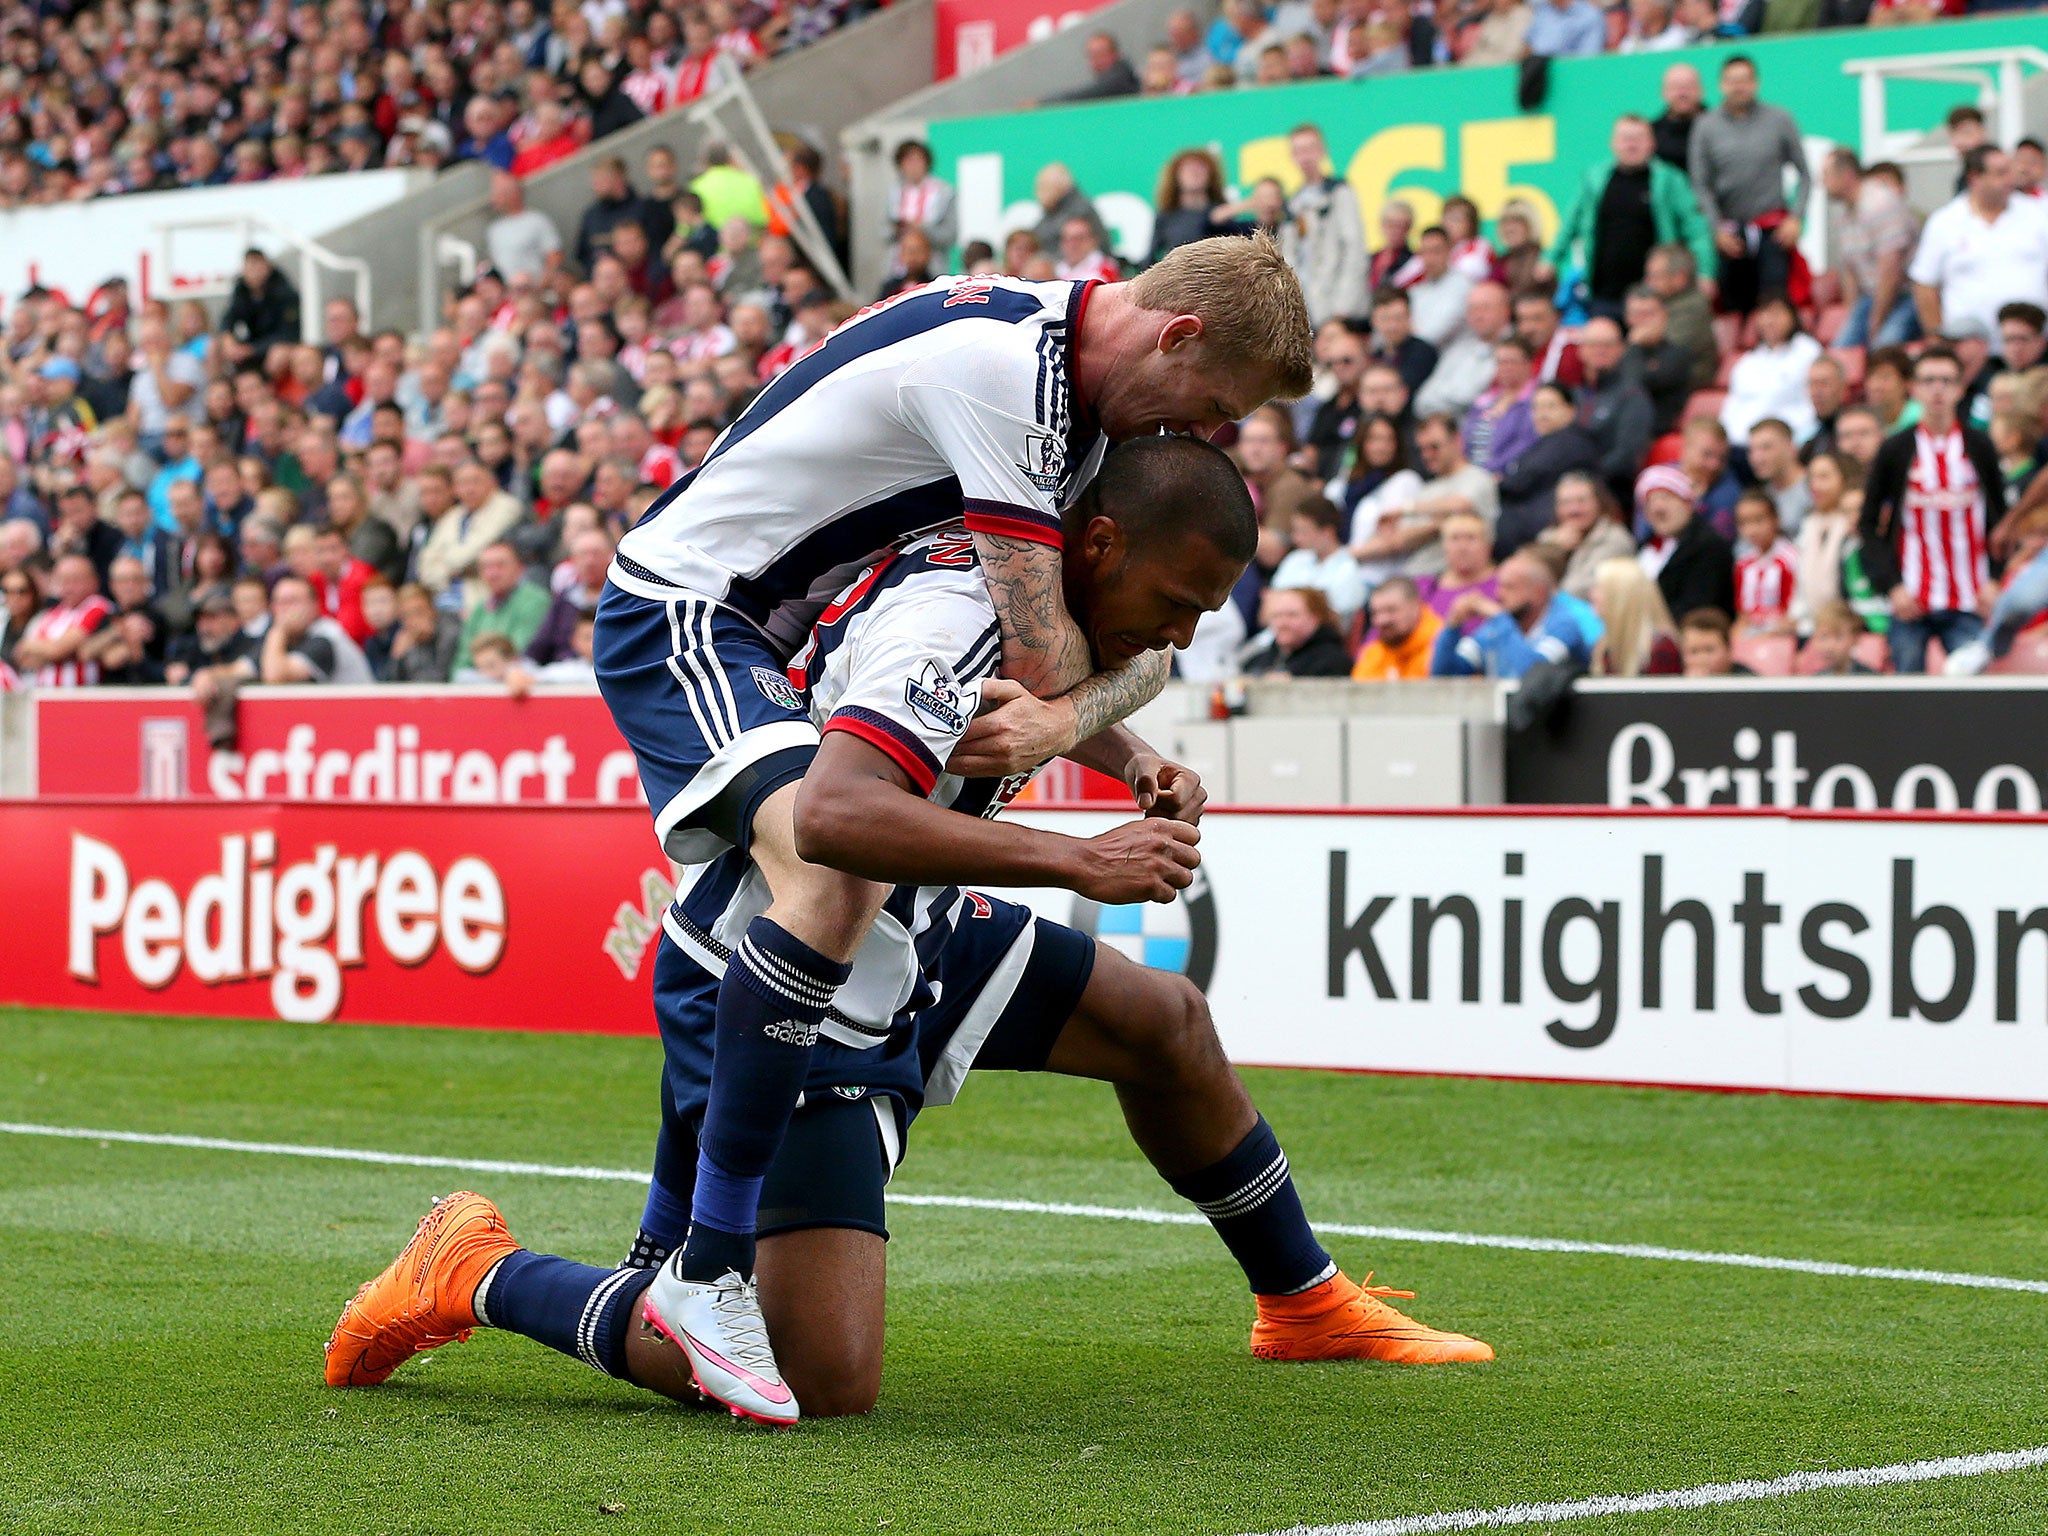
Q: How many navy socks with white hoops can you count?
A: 3